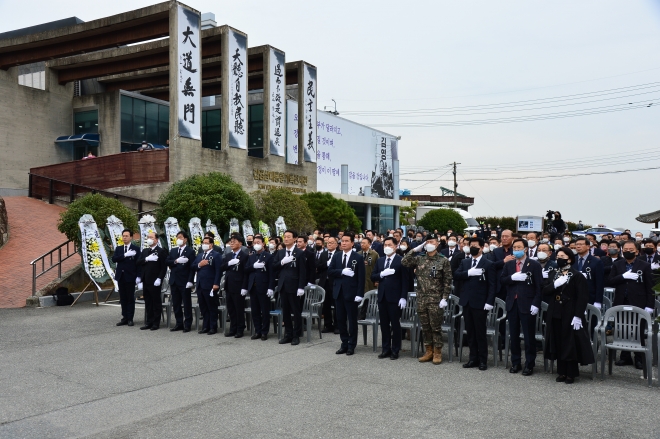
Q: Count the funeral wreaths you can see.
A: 10